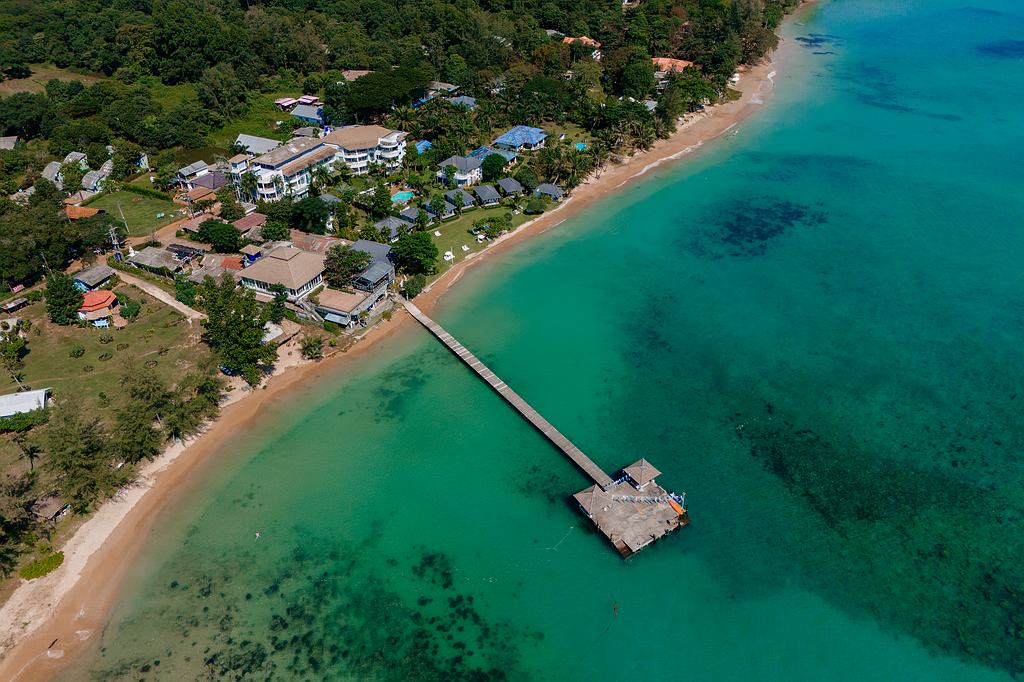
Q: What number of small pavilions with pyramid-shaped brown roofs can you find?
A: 2